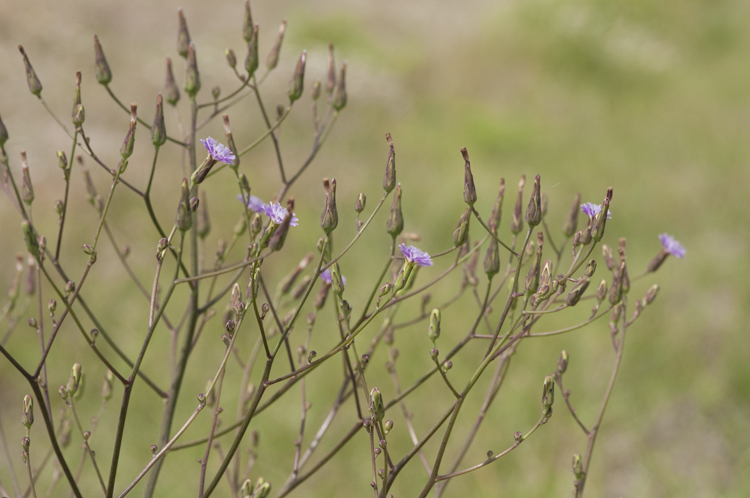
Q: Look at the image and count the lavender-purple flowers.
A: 7